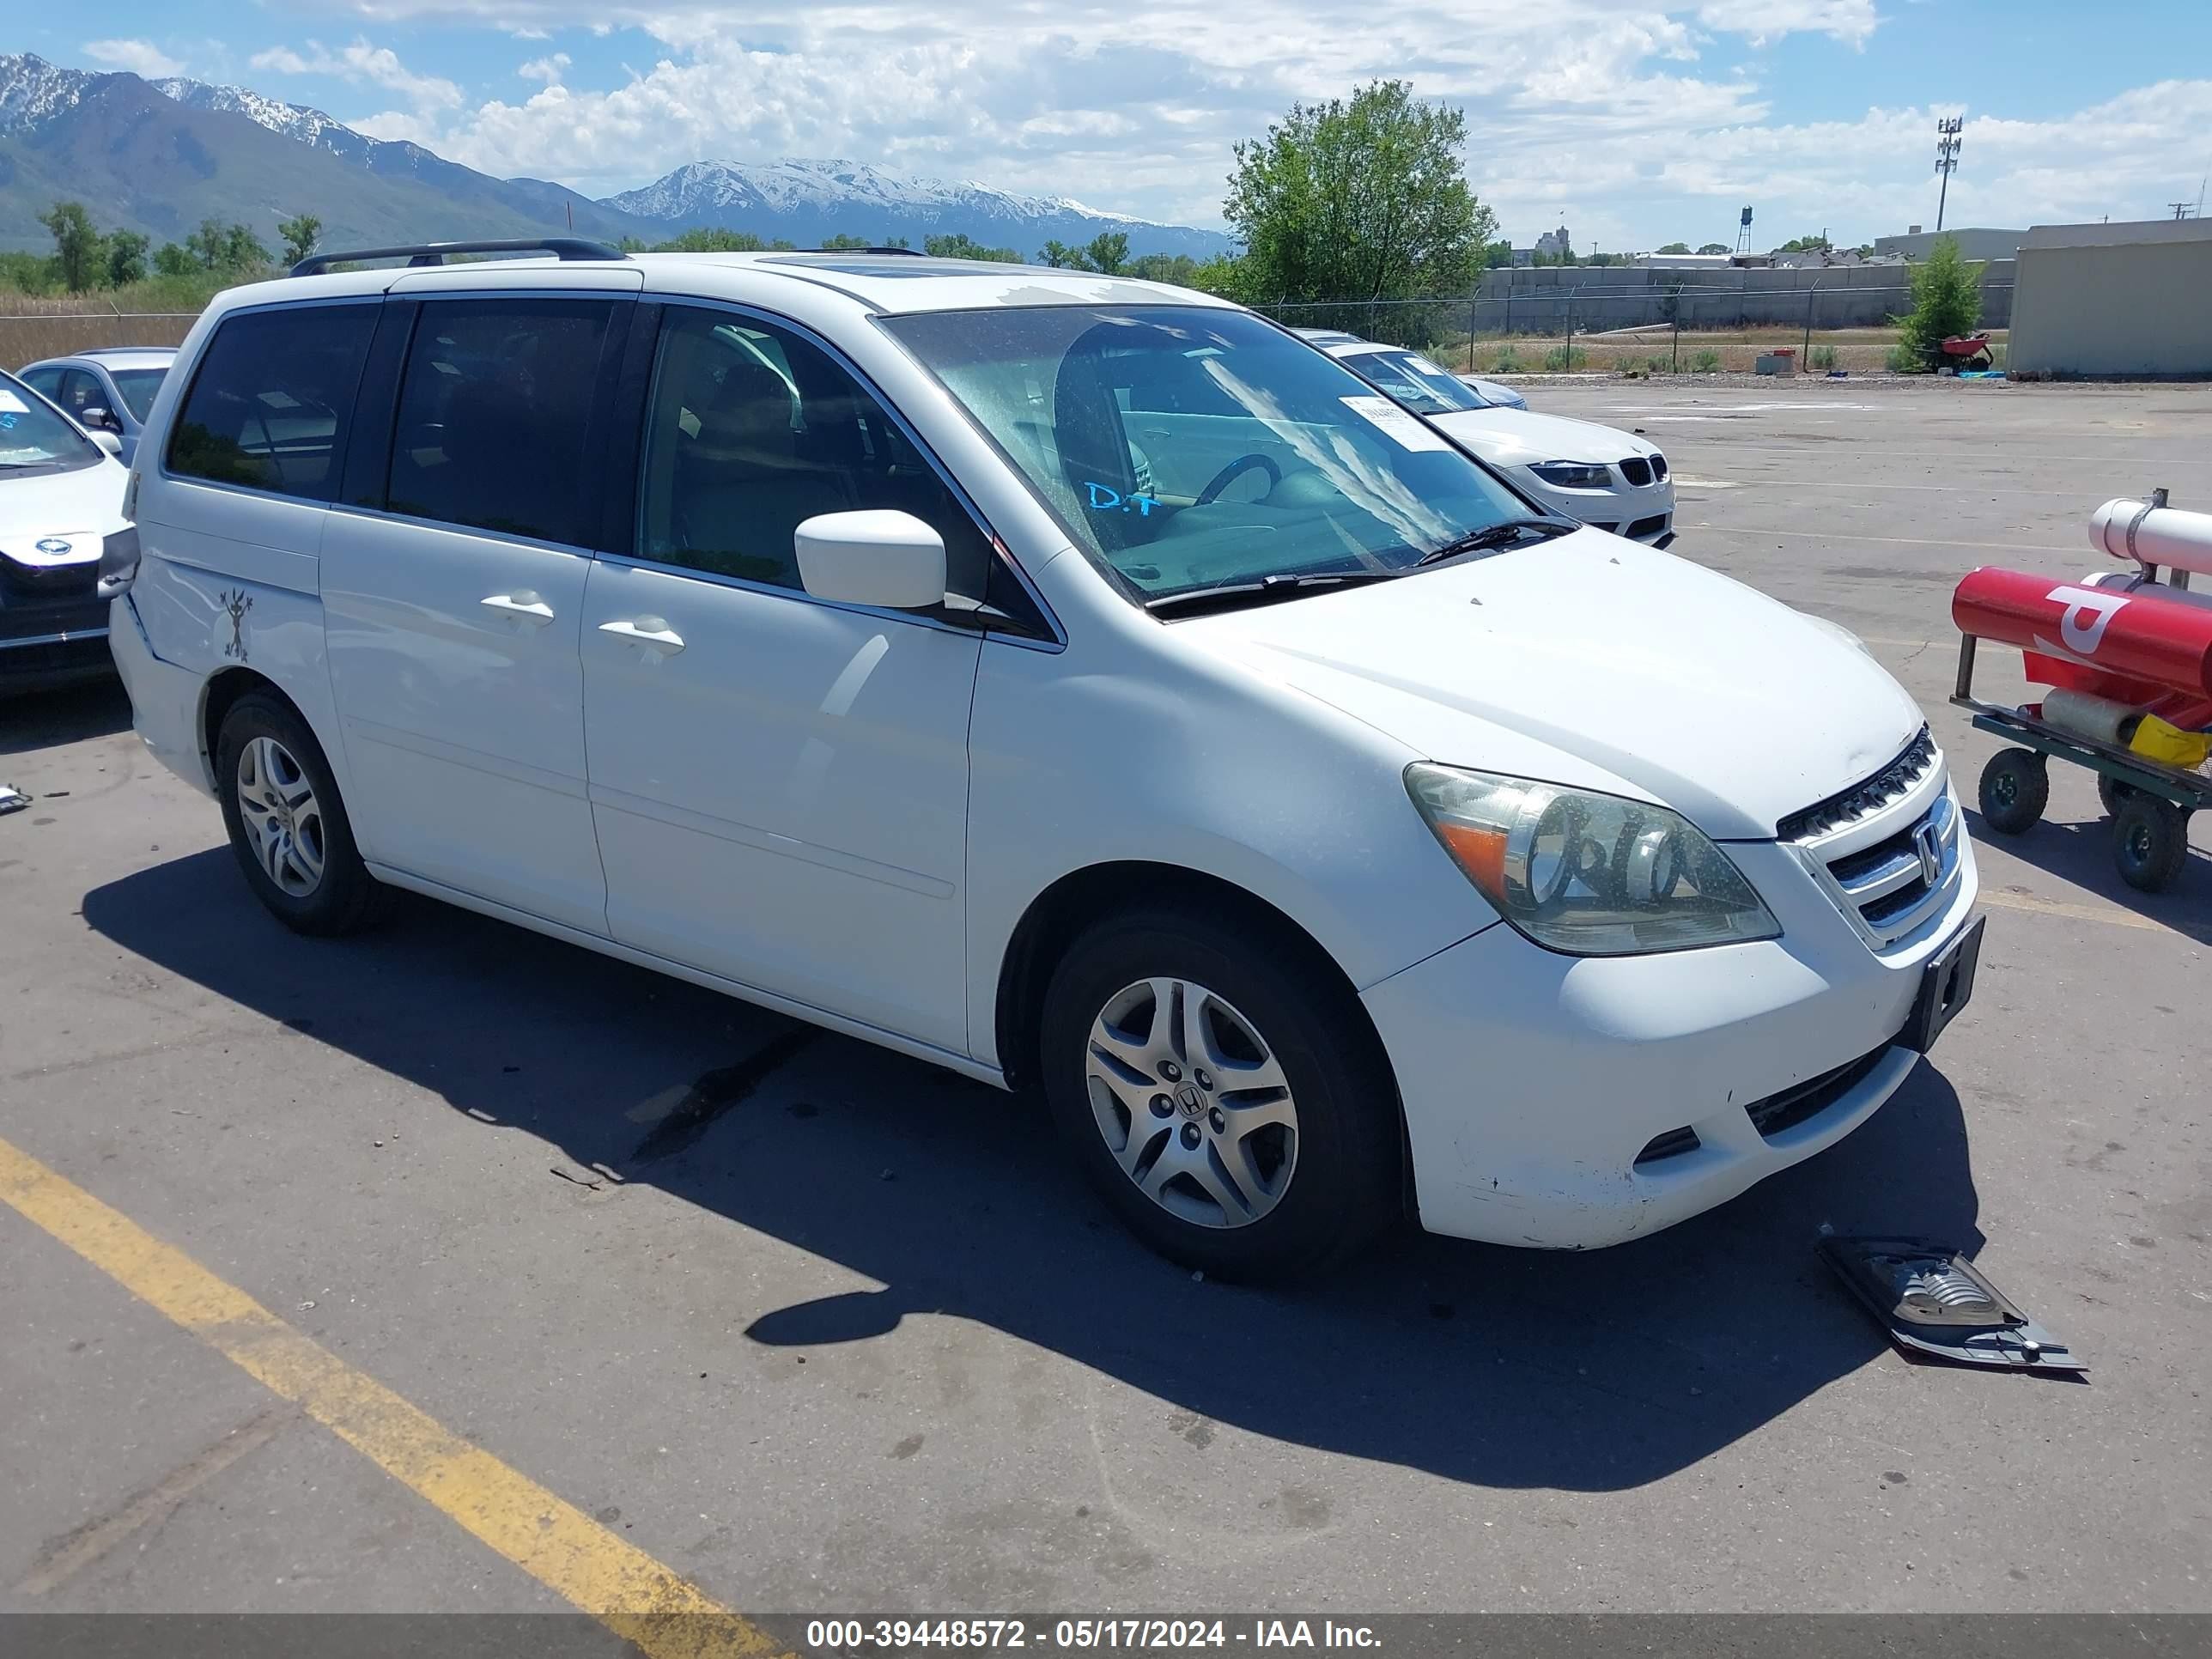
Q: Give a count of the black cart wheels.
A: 3